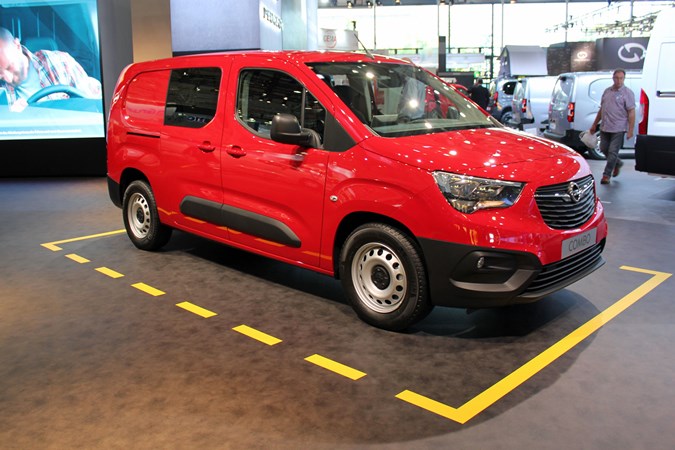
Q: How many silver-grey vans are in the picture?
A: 3